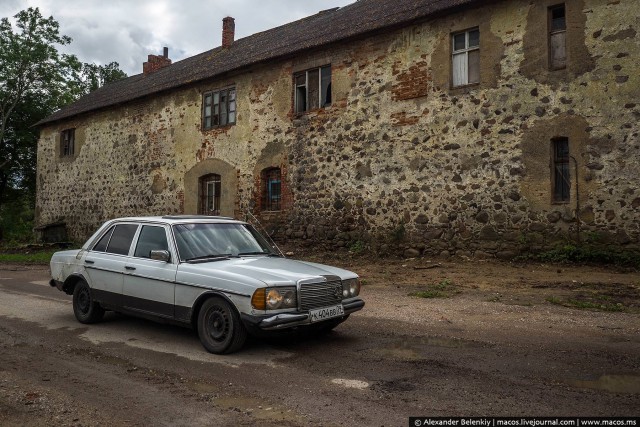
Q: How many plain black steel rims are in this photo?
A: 2